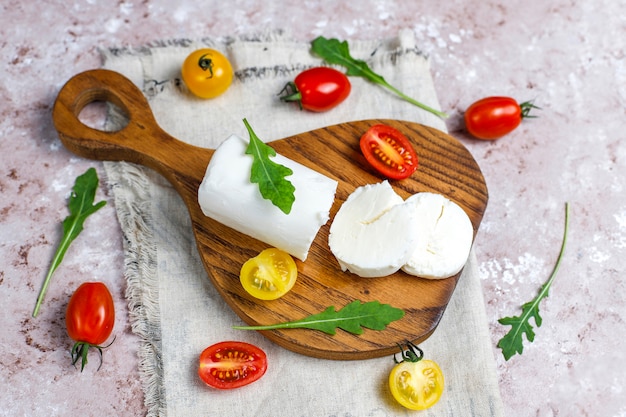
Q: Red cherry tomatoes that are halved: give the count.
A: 2